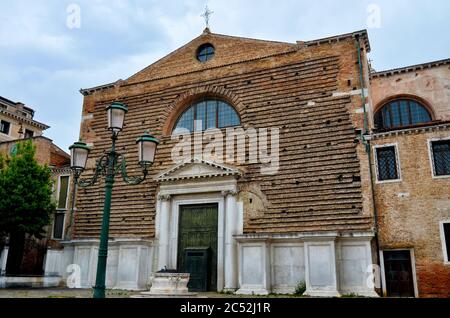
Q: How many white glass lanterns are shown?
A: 3